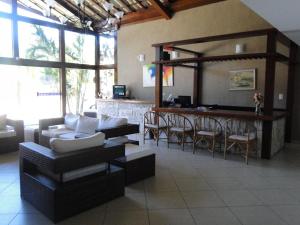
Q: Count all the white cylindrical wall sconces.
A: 3